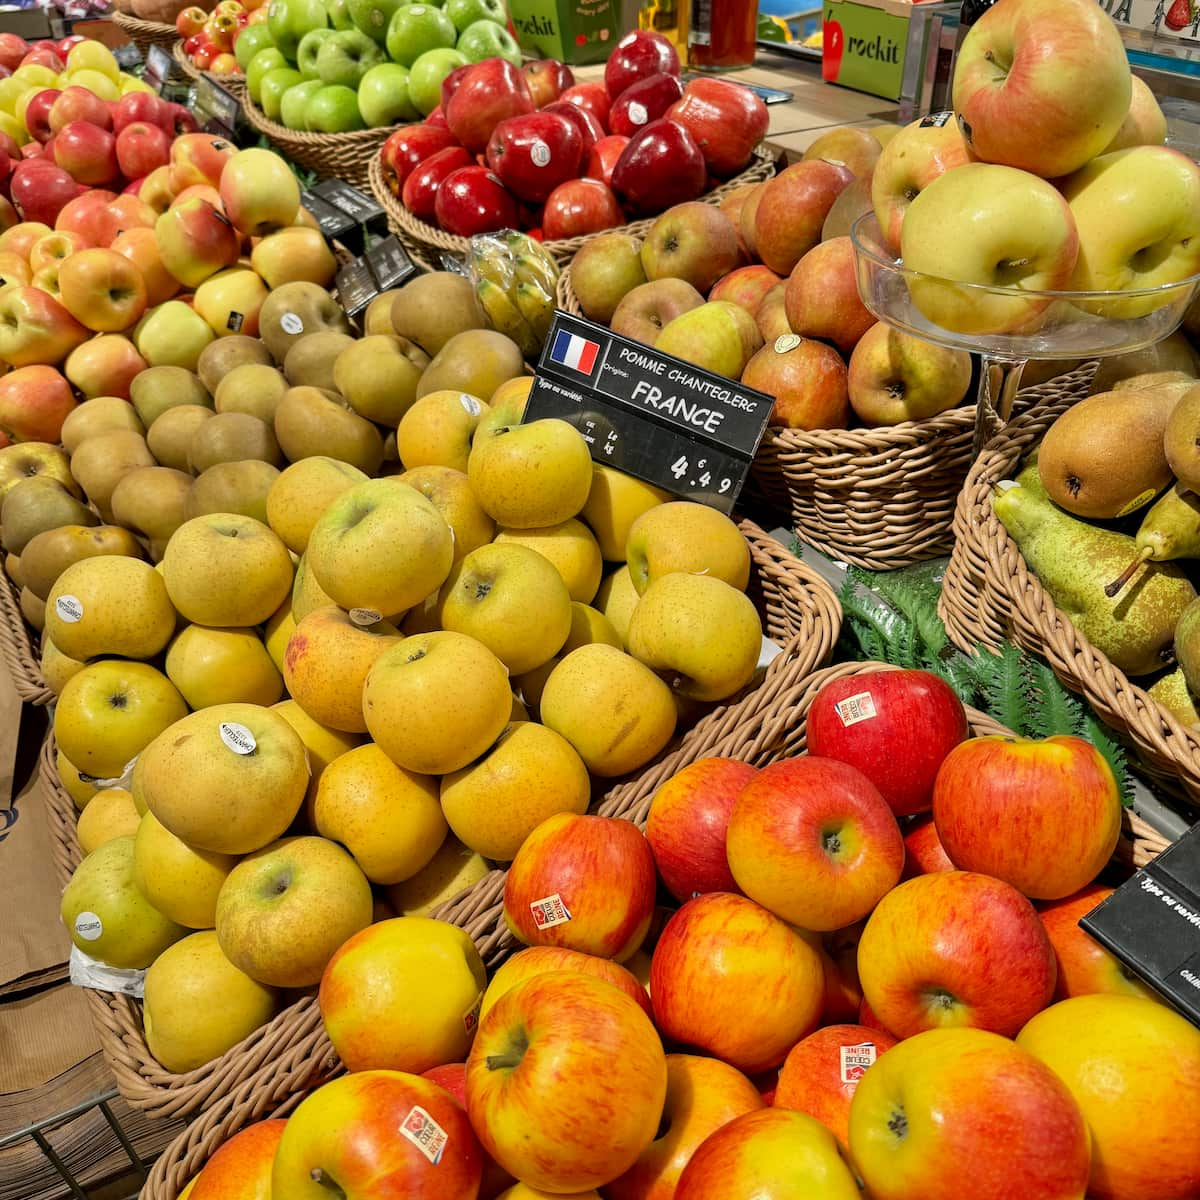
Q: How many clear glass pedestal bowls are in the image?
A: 1